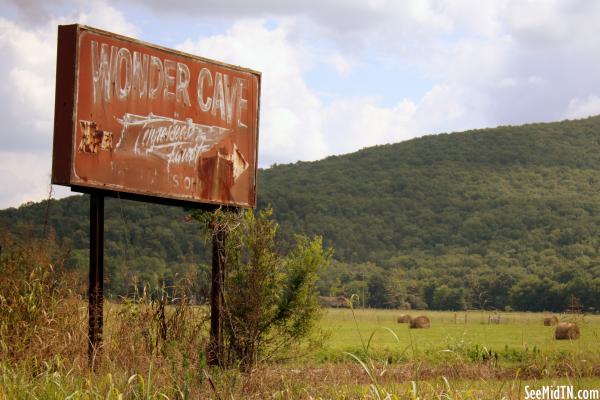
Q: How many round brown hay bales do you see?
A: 4